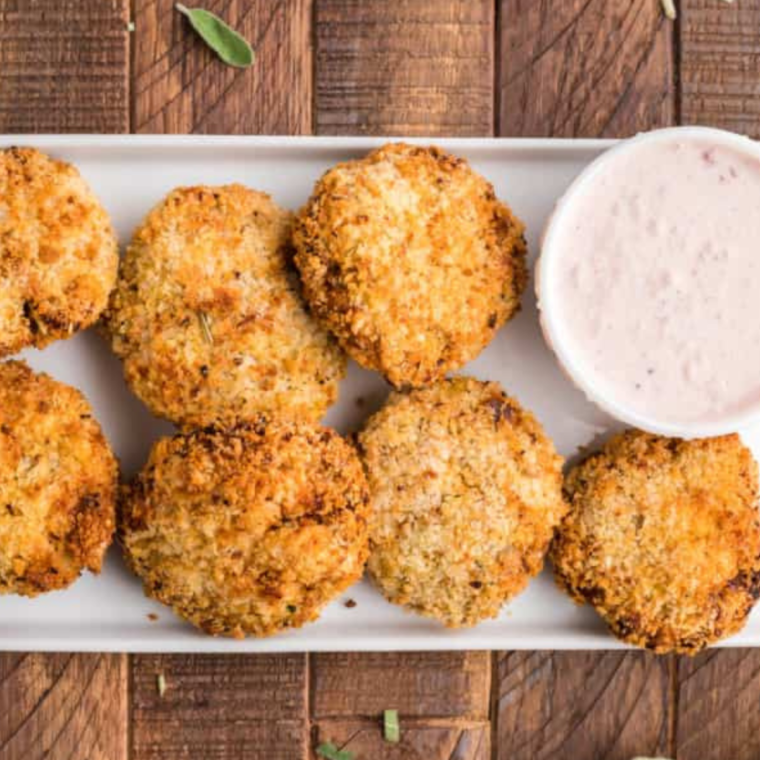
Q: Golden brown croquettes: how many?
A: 7